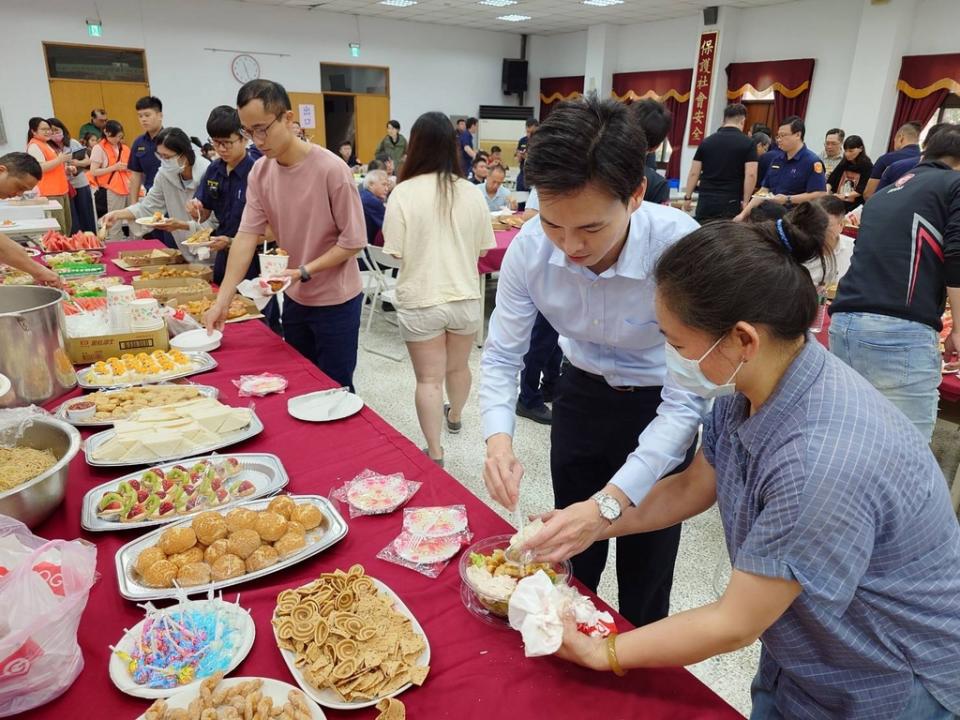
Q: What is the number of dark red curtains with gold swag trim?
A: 4